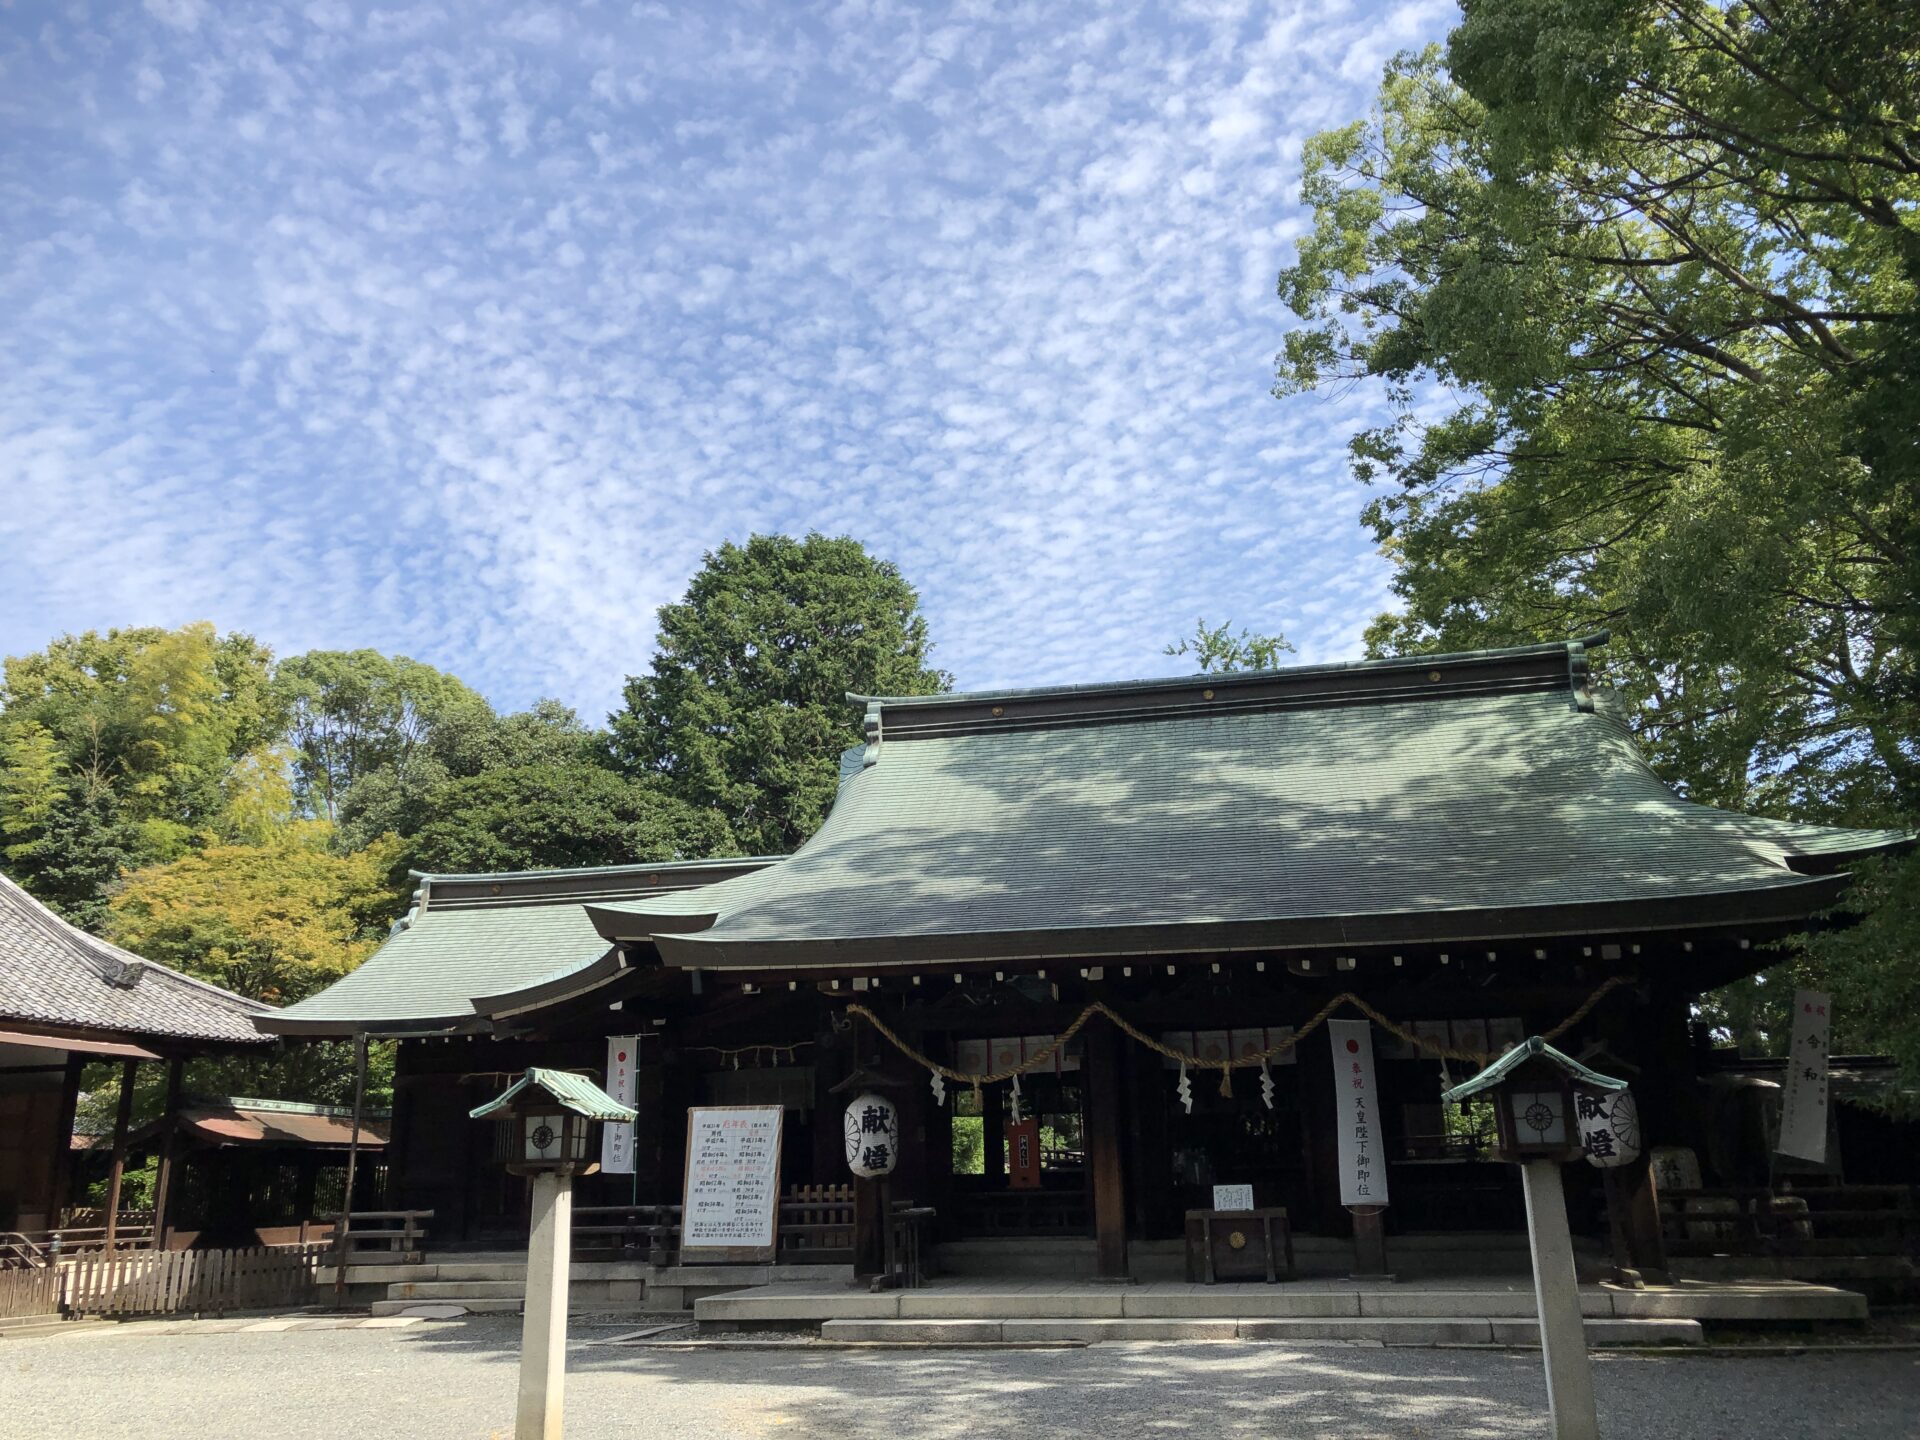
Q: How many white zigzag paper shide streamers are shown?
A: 5